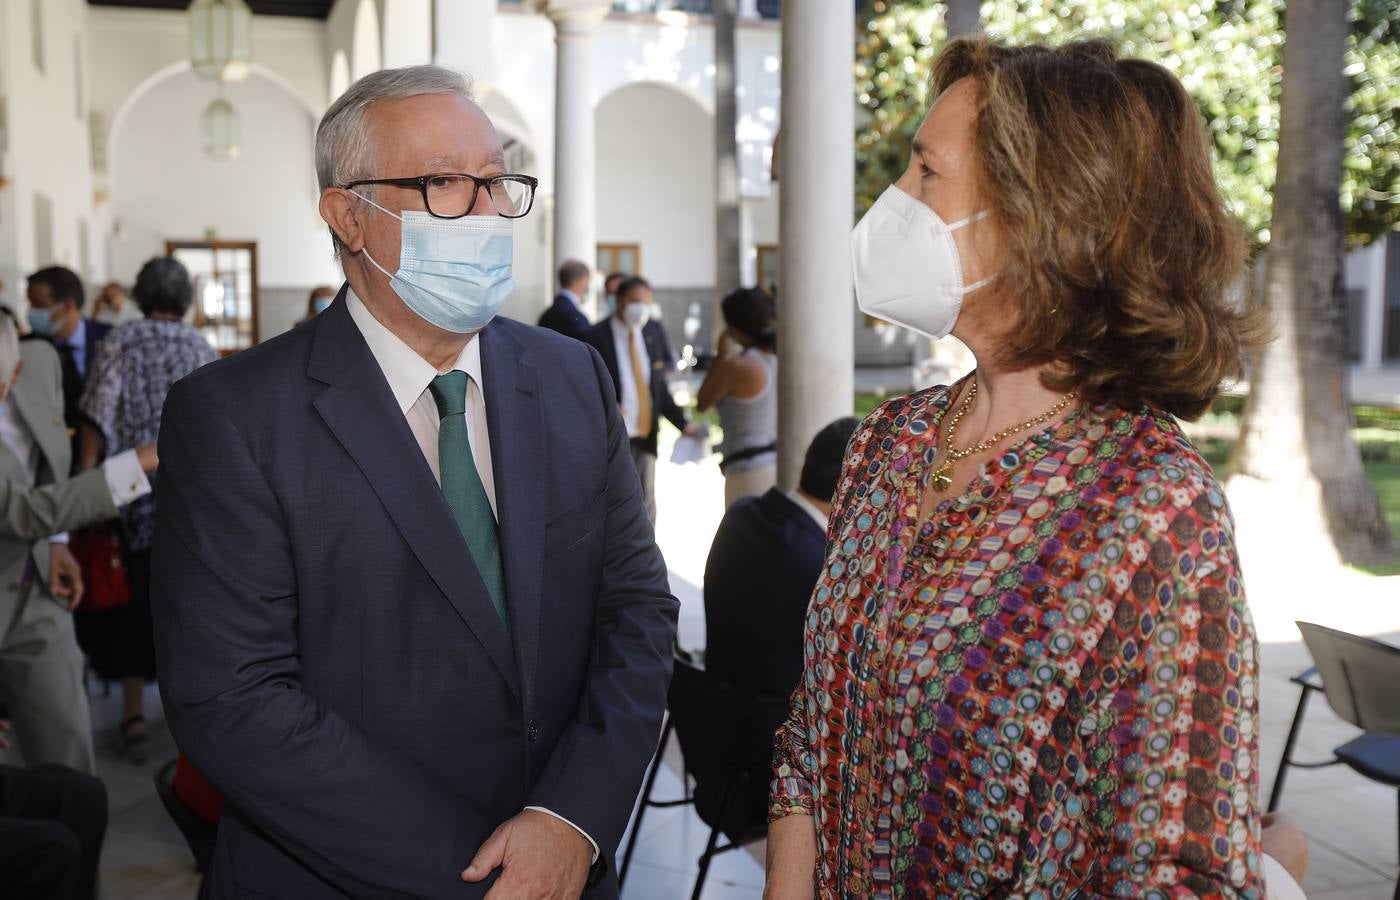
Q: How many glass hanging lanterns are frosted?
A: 2